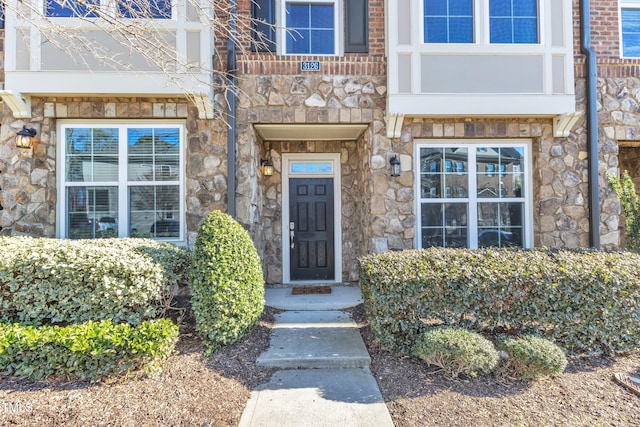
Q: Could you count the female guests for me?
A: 0